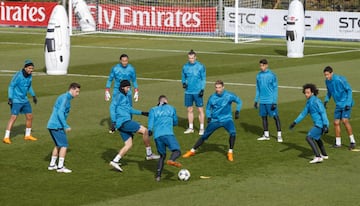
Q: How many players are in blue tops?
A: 10